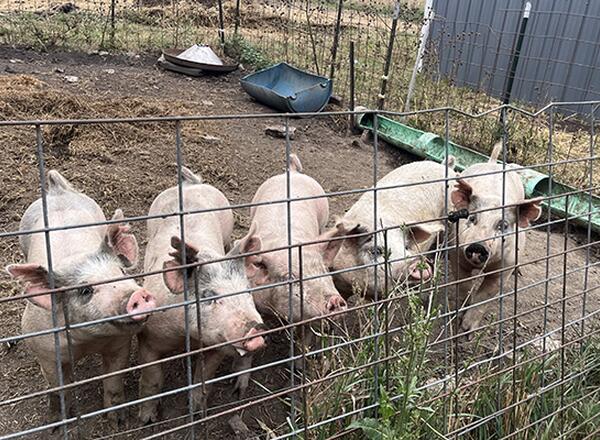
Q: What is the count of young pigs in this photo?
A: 5